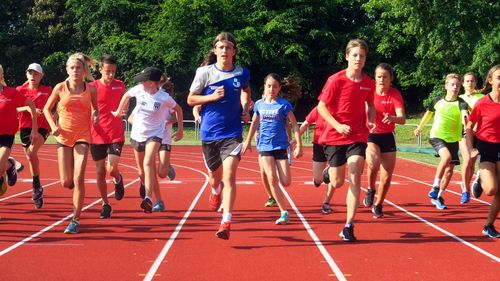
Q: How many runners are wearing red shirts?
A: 7